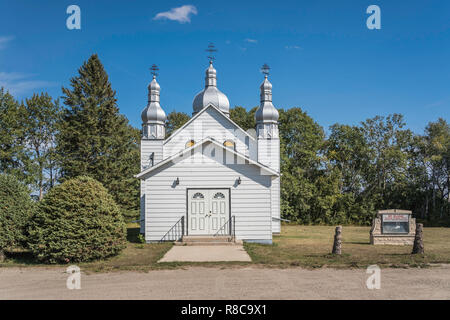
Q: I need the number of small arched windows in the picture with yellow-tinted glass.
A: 2